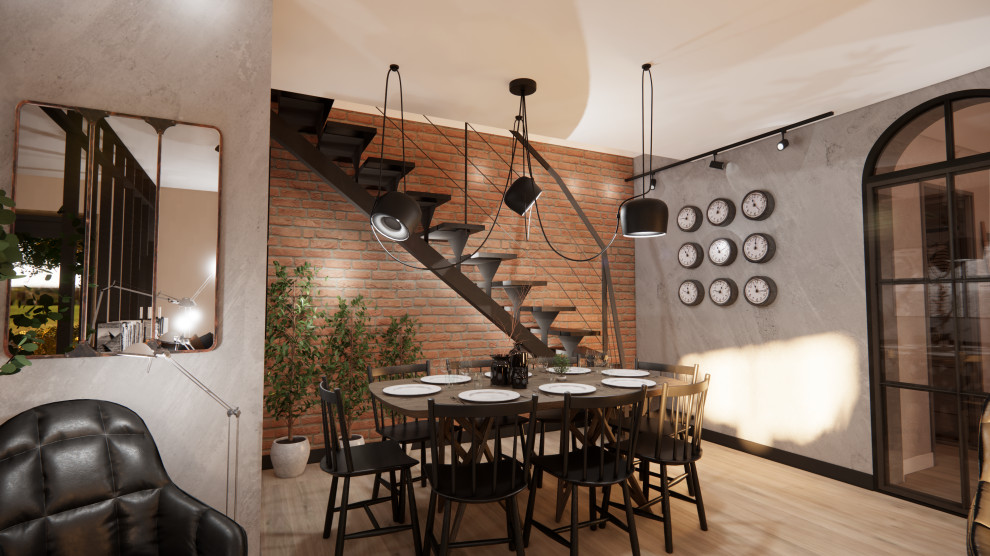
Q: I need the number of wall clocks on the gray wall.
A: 9